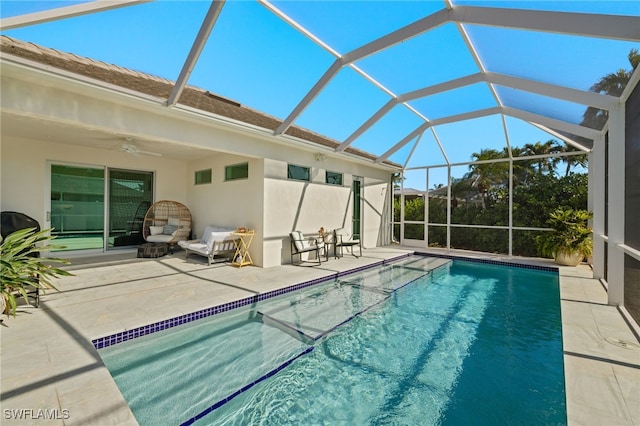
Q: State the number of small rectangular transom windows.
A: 4